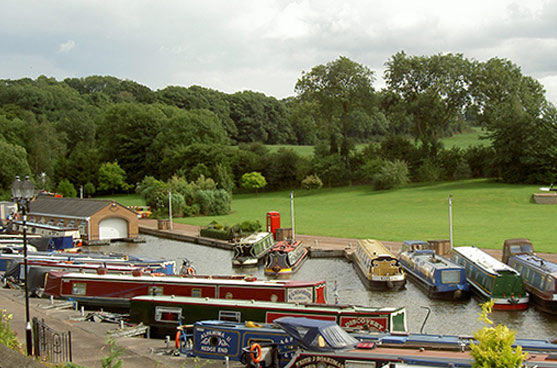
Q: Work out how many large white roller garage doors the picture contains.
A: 1